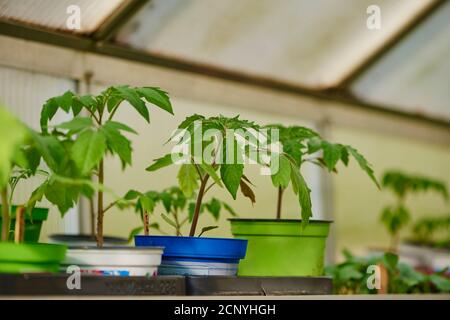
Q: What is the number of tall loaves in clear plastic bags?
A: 0